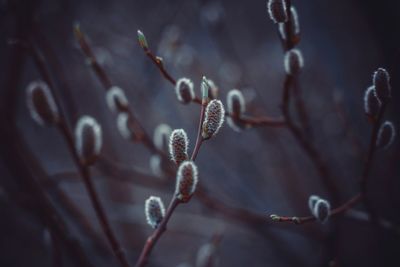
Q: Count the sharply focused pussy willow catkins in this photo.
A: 4